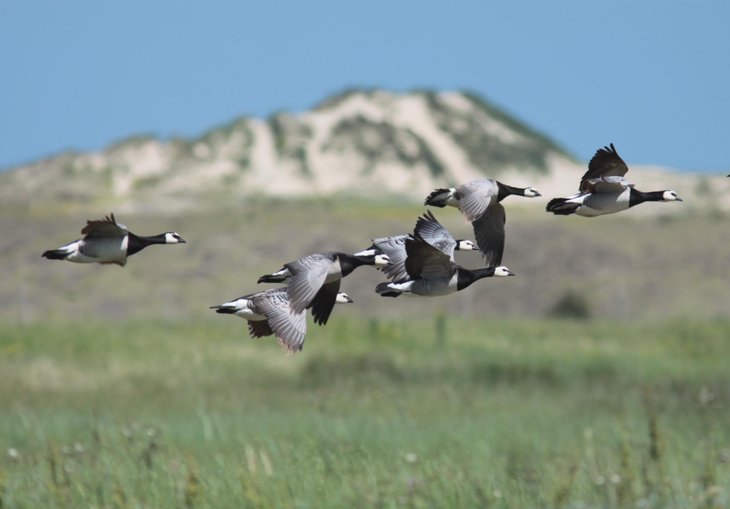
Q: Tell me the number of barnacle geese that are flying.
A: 7